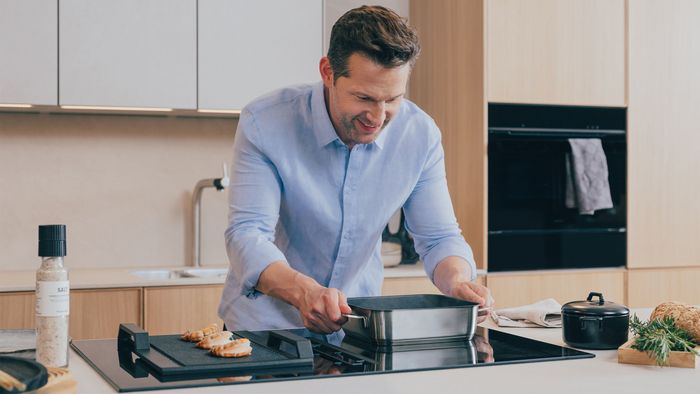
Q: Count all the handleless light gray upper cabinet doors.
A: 3